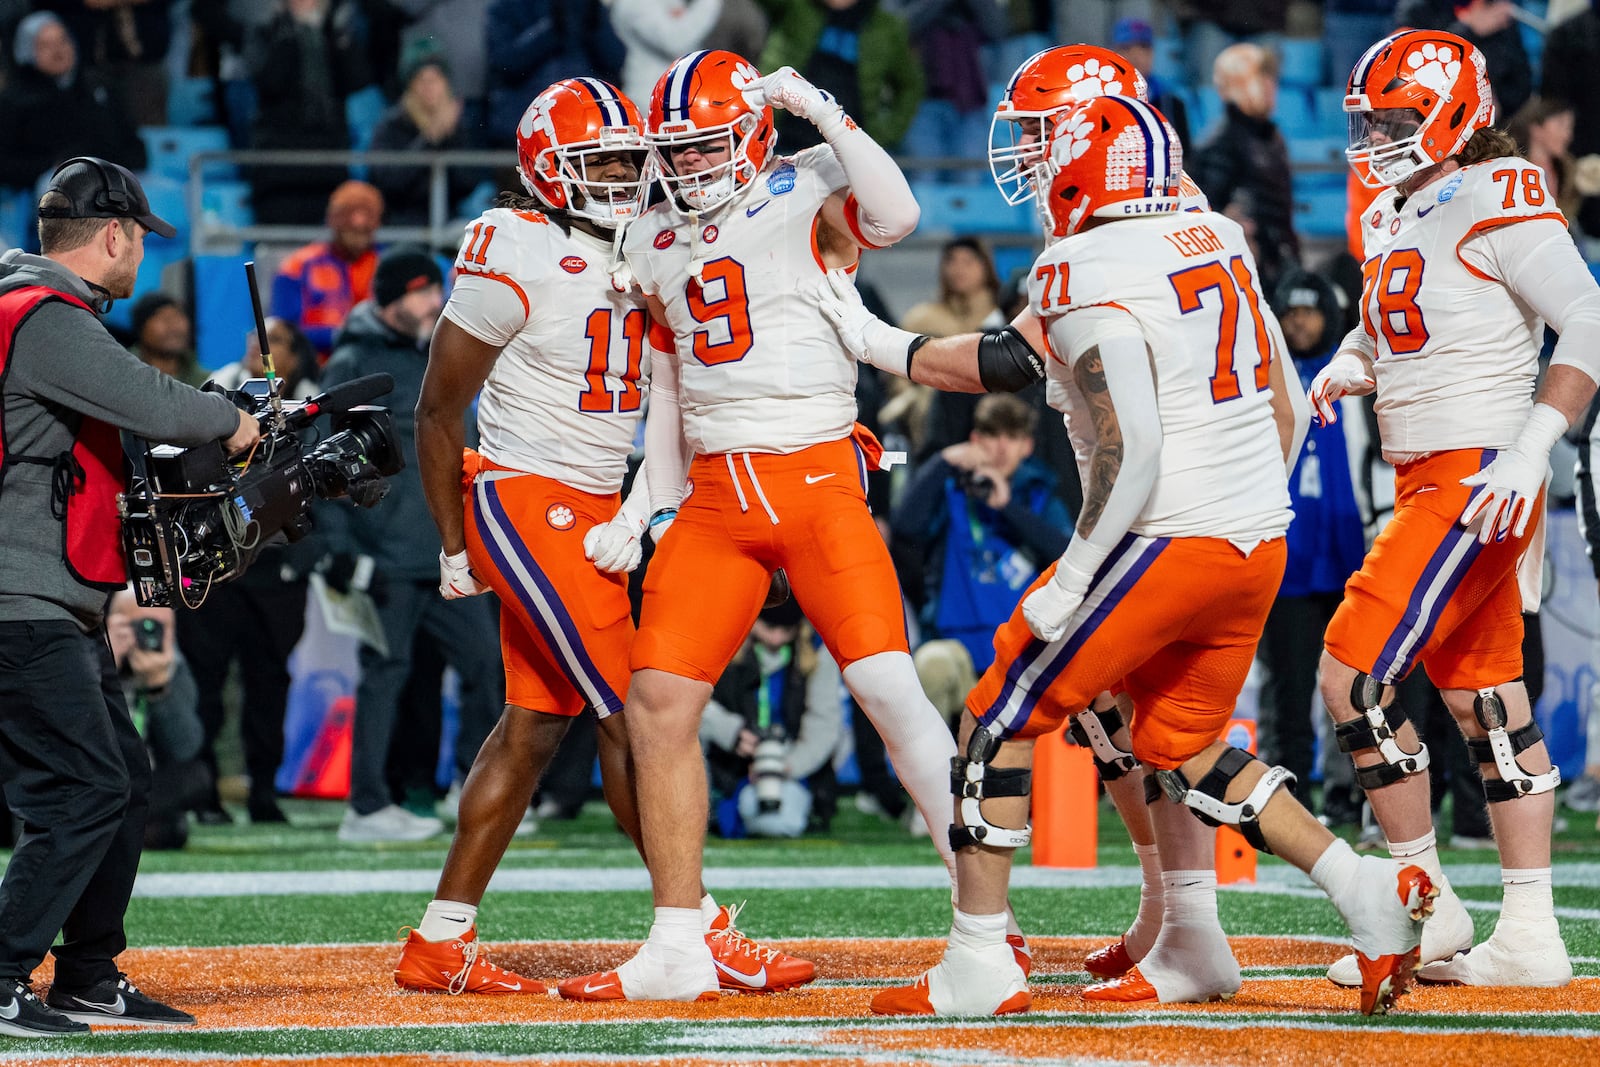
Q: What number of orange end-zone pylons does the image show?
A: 2